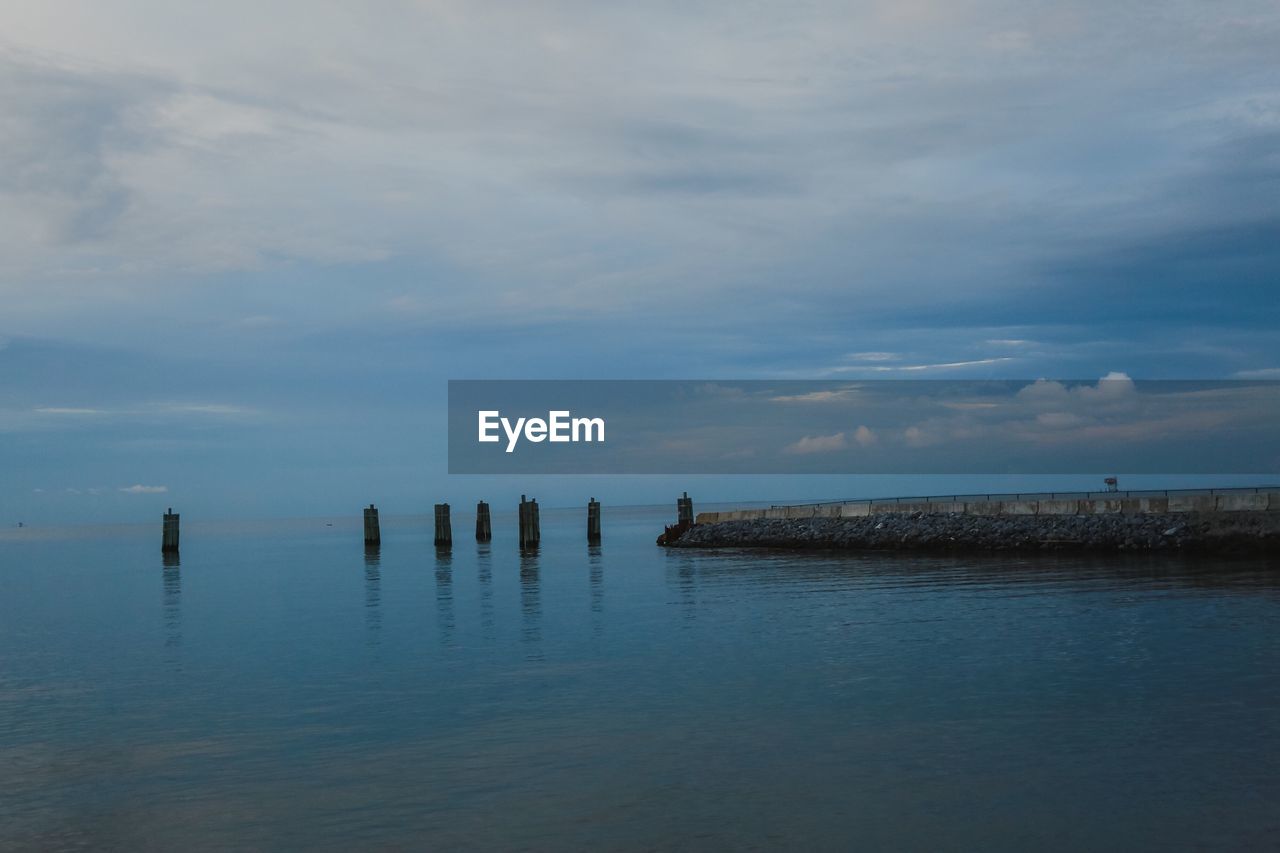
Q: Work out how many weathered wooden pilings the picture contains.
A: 7